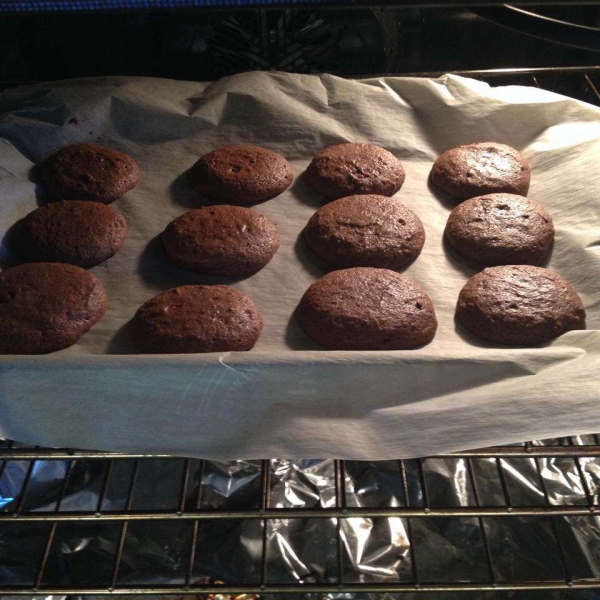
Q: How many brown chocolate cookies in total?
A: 12